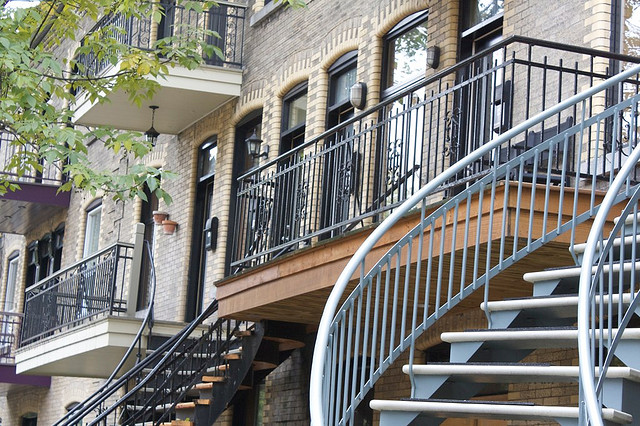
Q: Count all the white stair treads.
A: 7